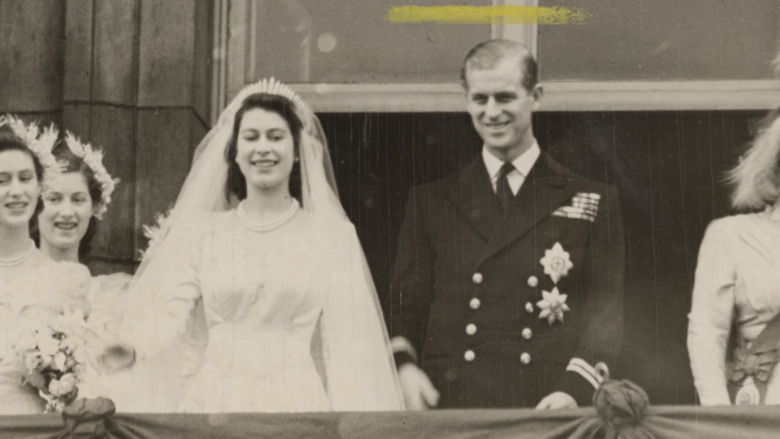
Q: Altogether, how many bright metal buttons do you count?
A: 8